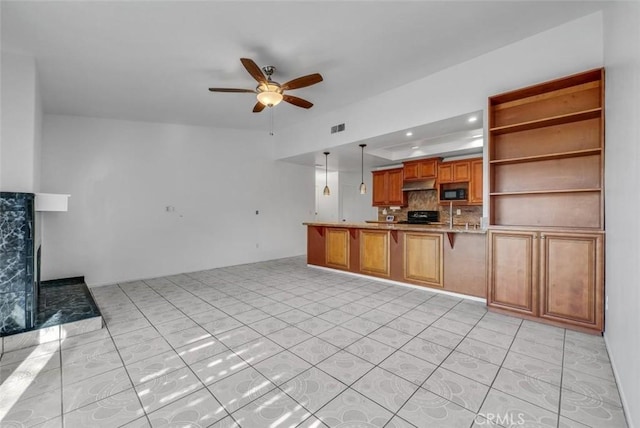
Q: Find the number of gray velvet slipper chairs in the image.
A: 0